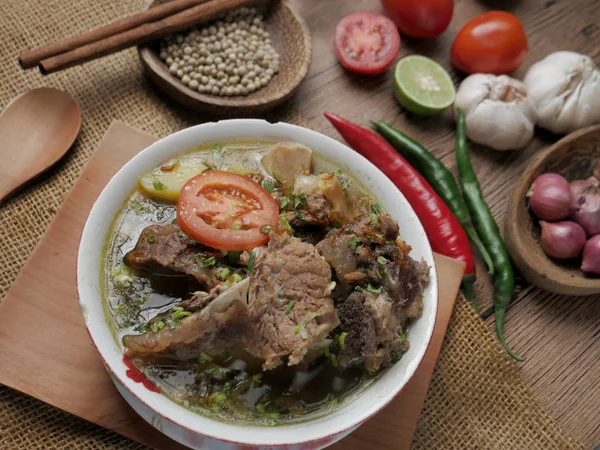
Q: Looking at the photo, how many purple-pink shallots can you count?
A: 4